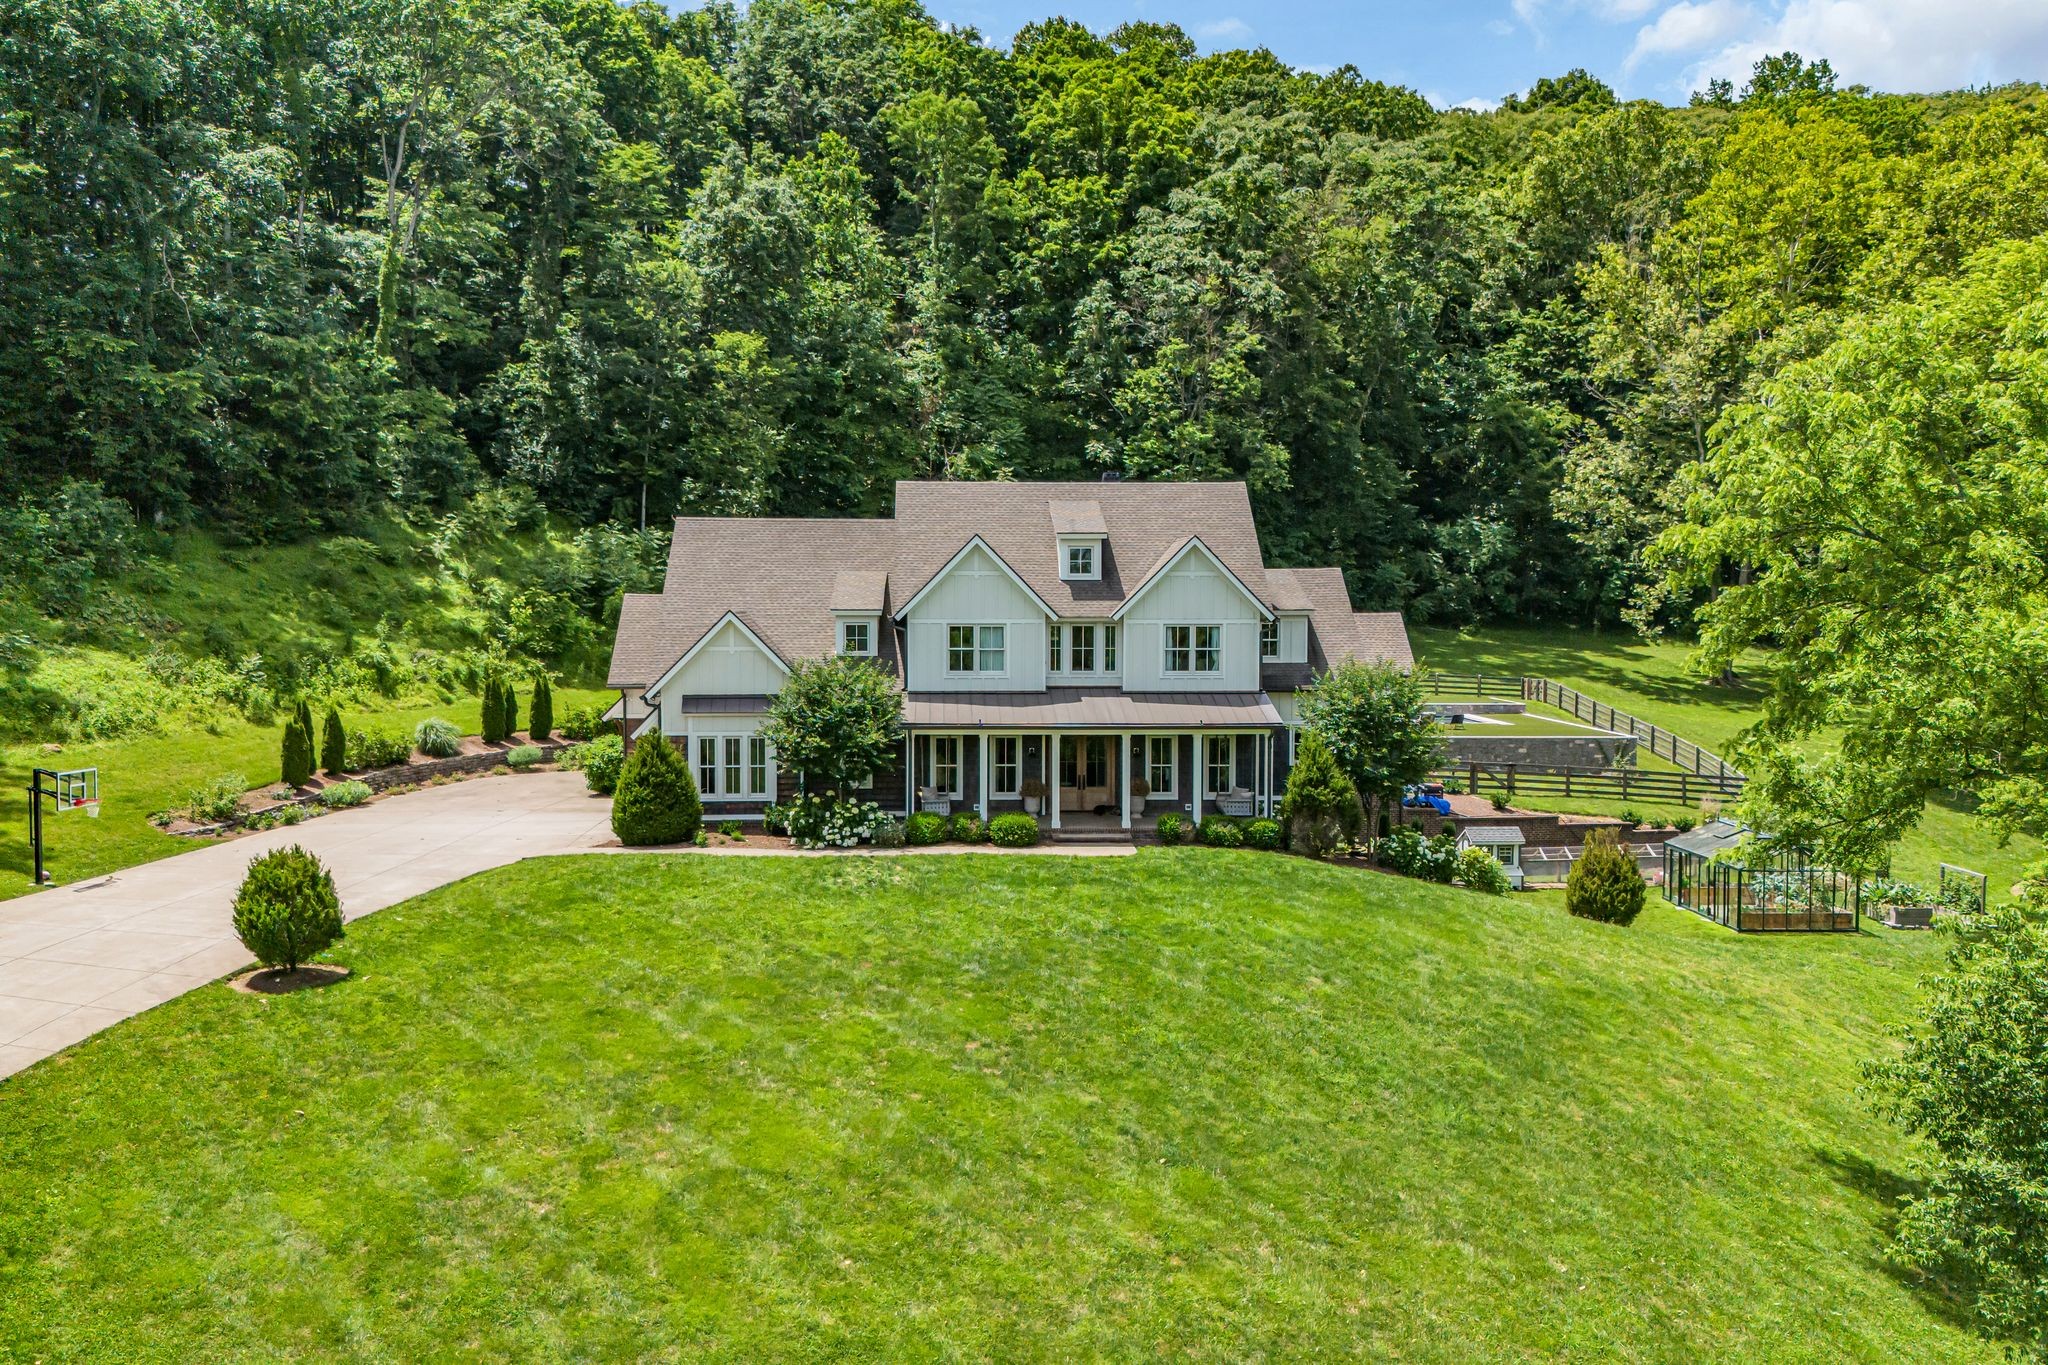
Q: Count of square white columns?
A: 6